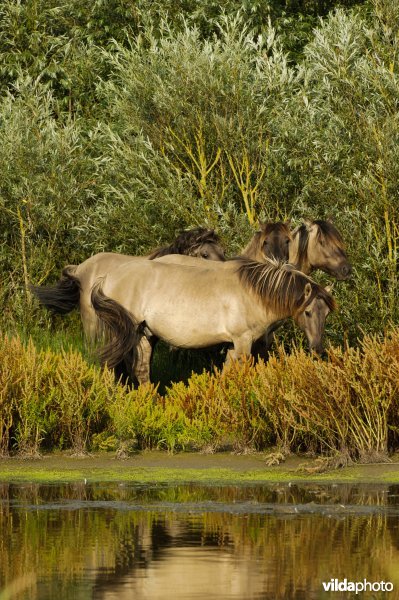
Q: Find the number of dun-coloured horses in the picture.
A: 4